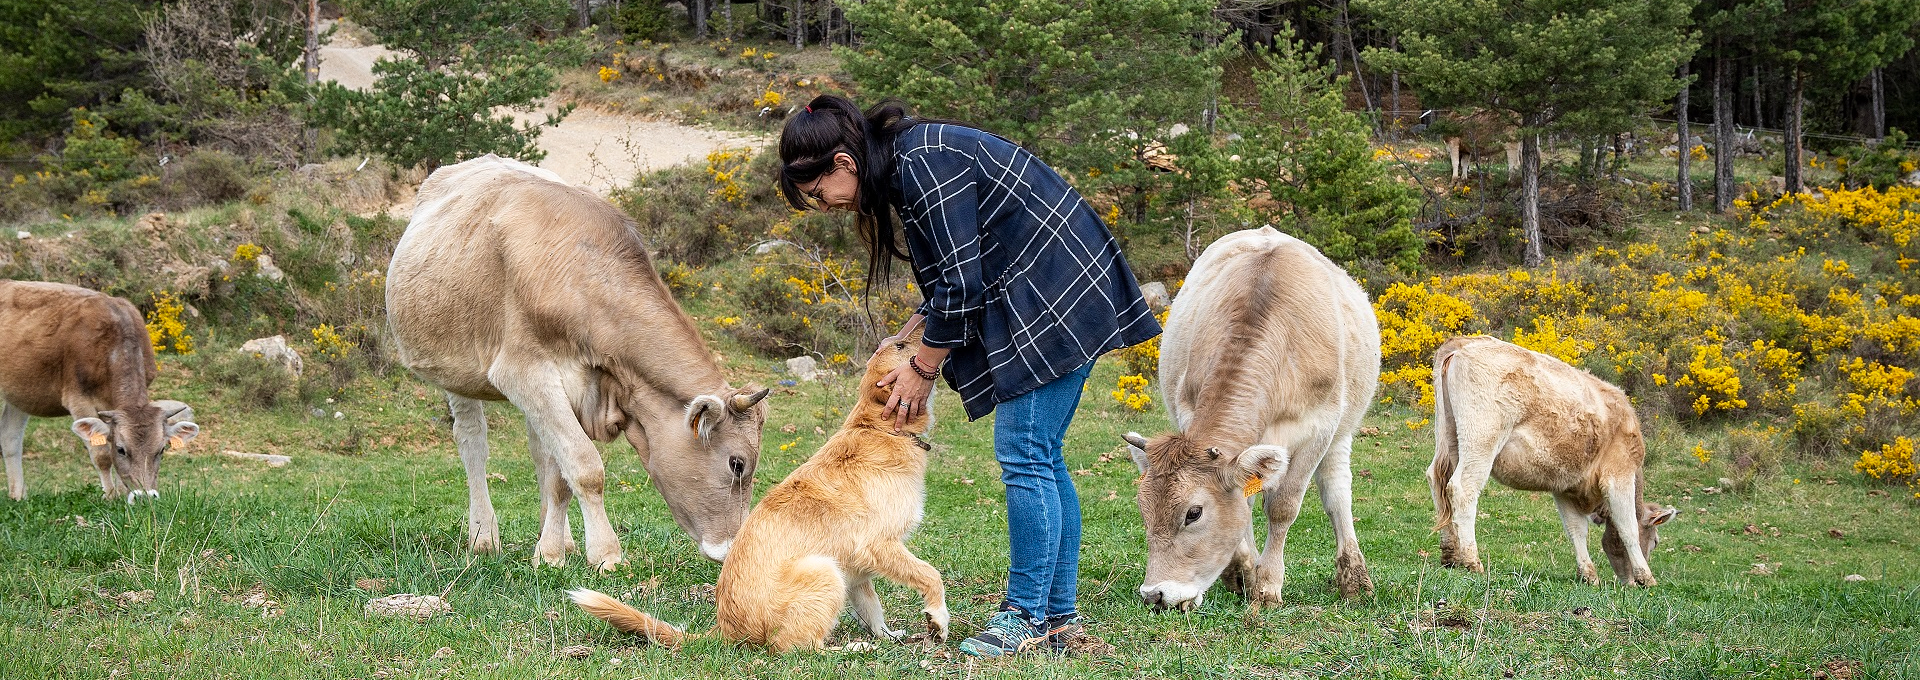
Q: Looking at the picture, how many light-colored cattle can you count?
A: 3